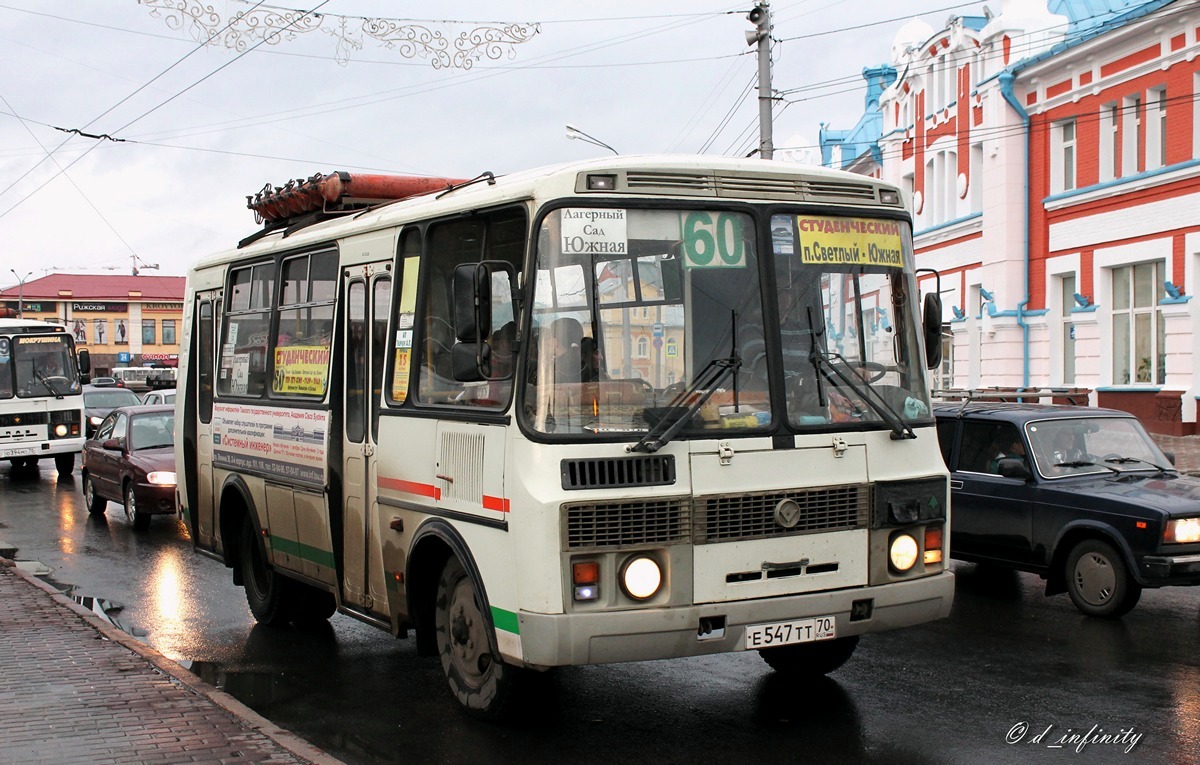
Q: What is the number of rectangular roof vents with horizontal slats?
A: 3